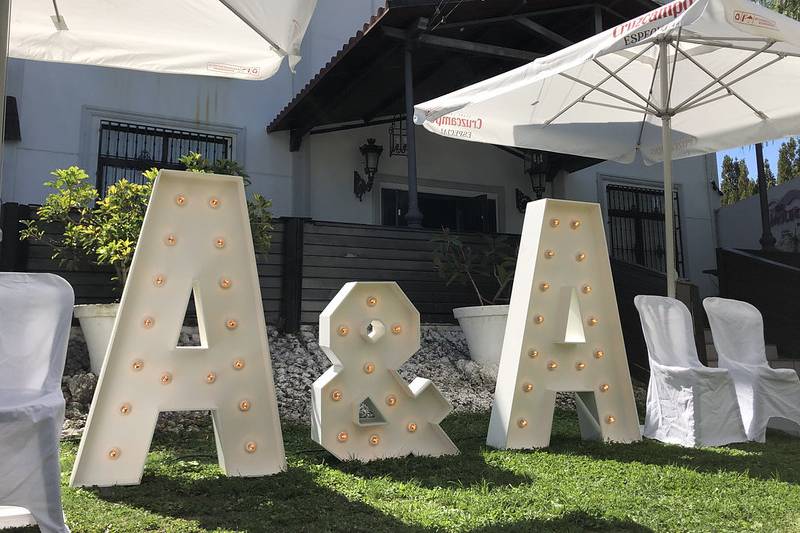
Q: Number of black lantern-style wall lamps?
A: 2